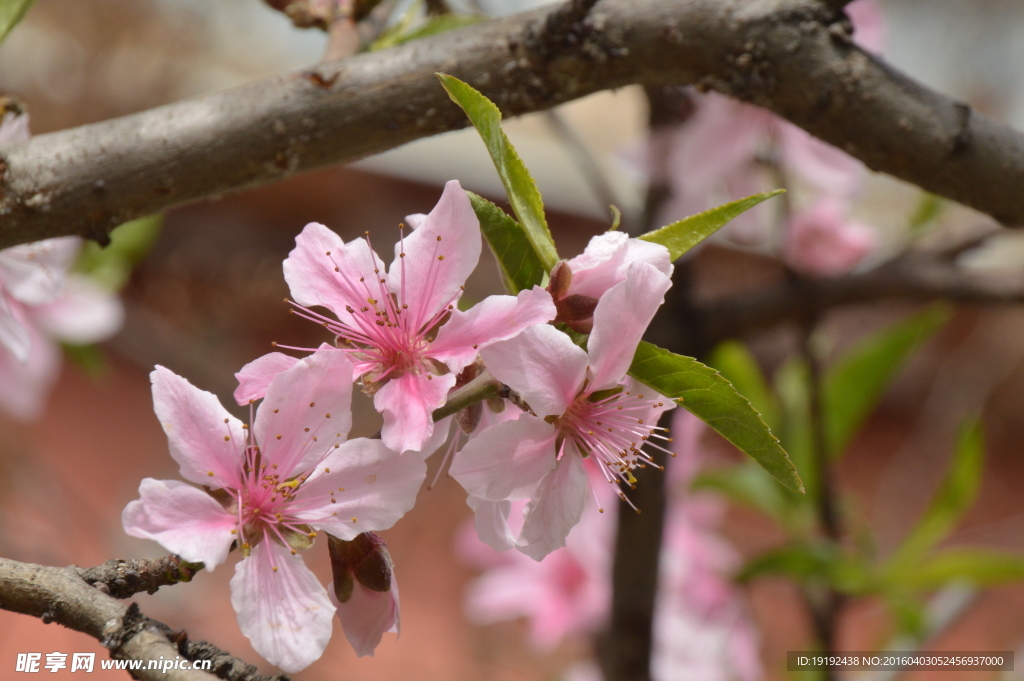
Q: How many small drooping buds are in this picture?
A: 1